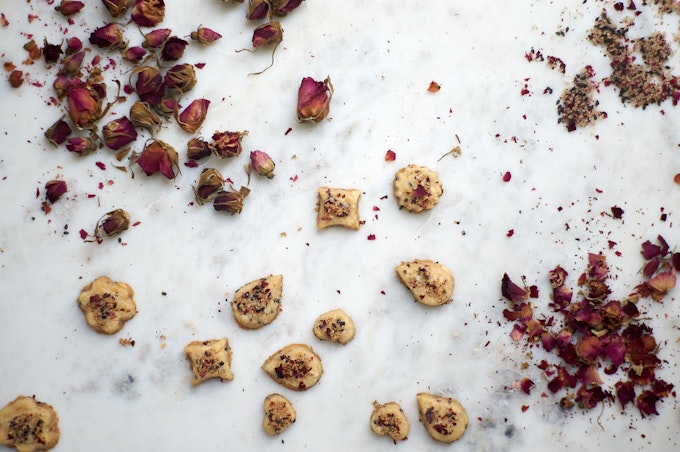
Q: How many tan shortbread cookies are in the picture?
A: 12